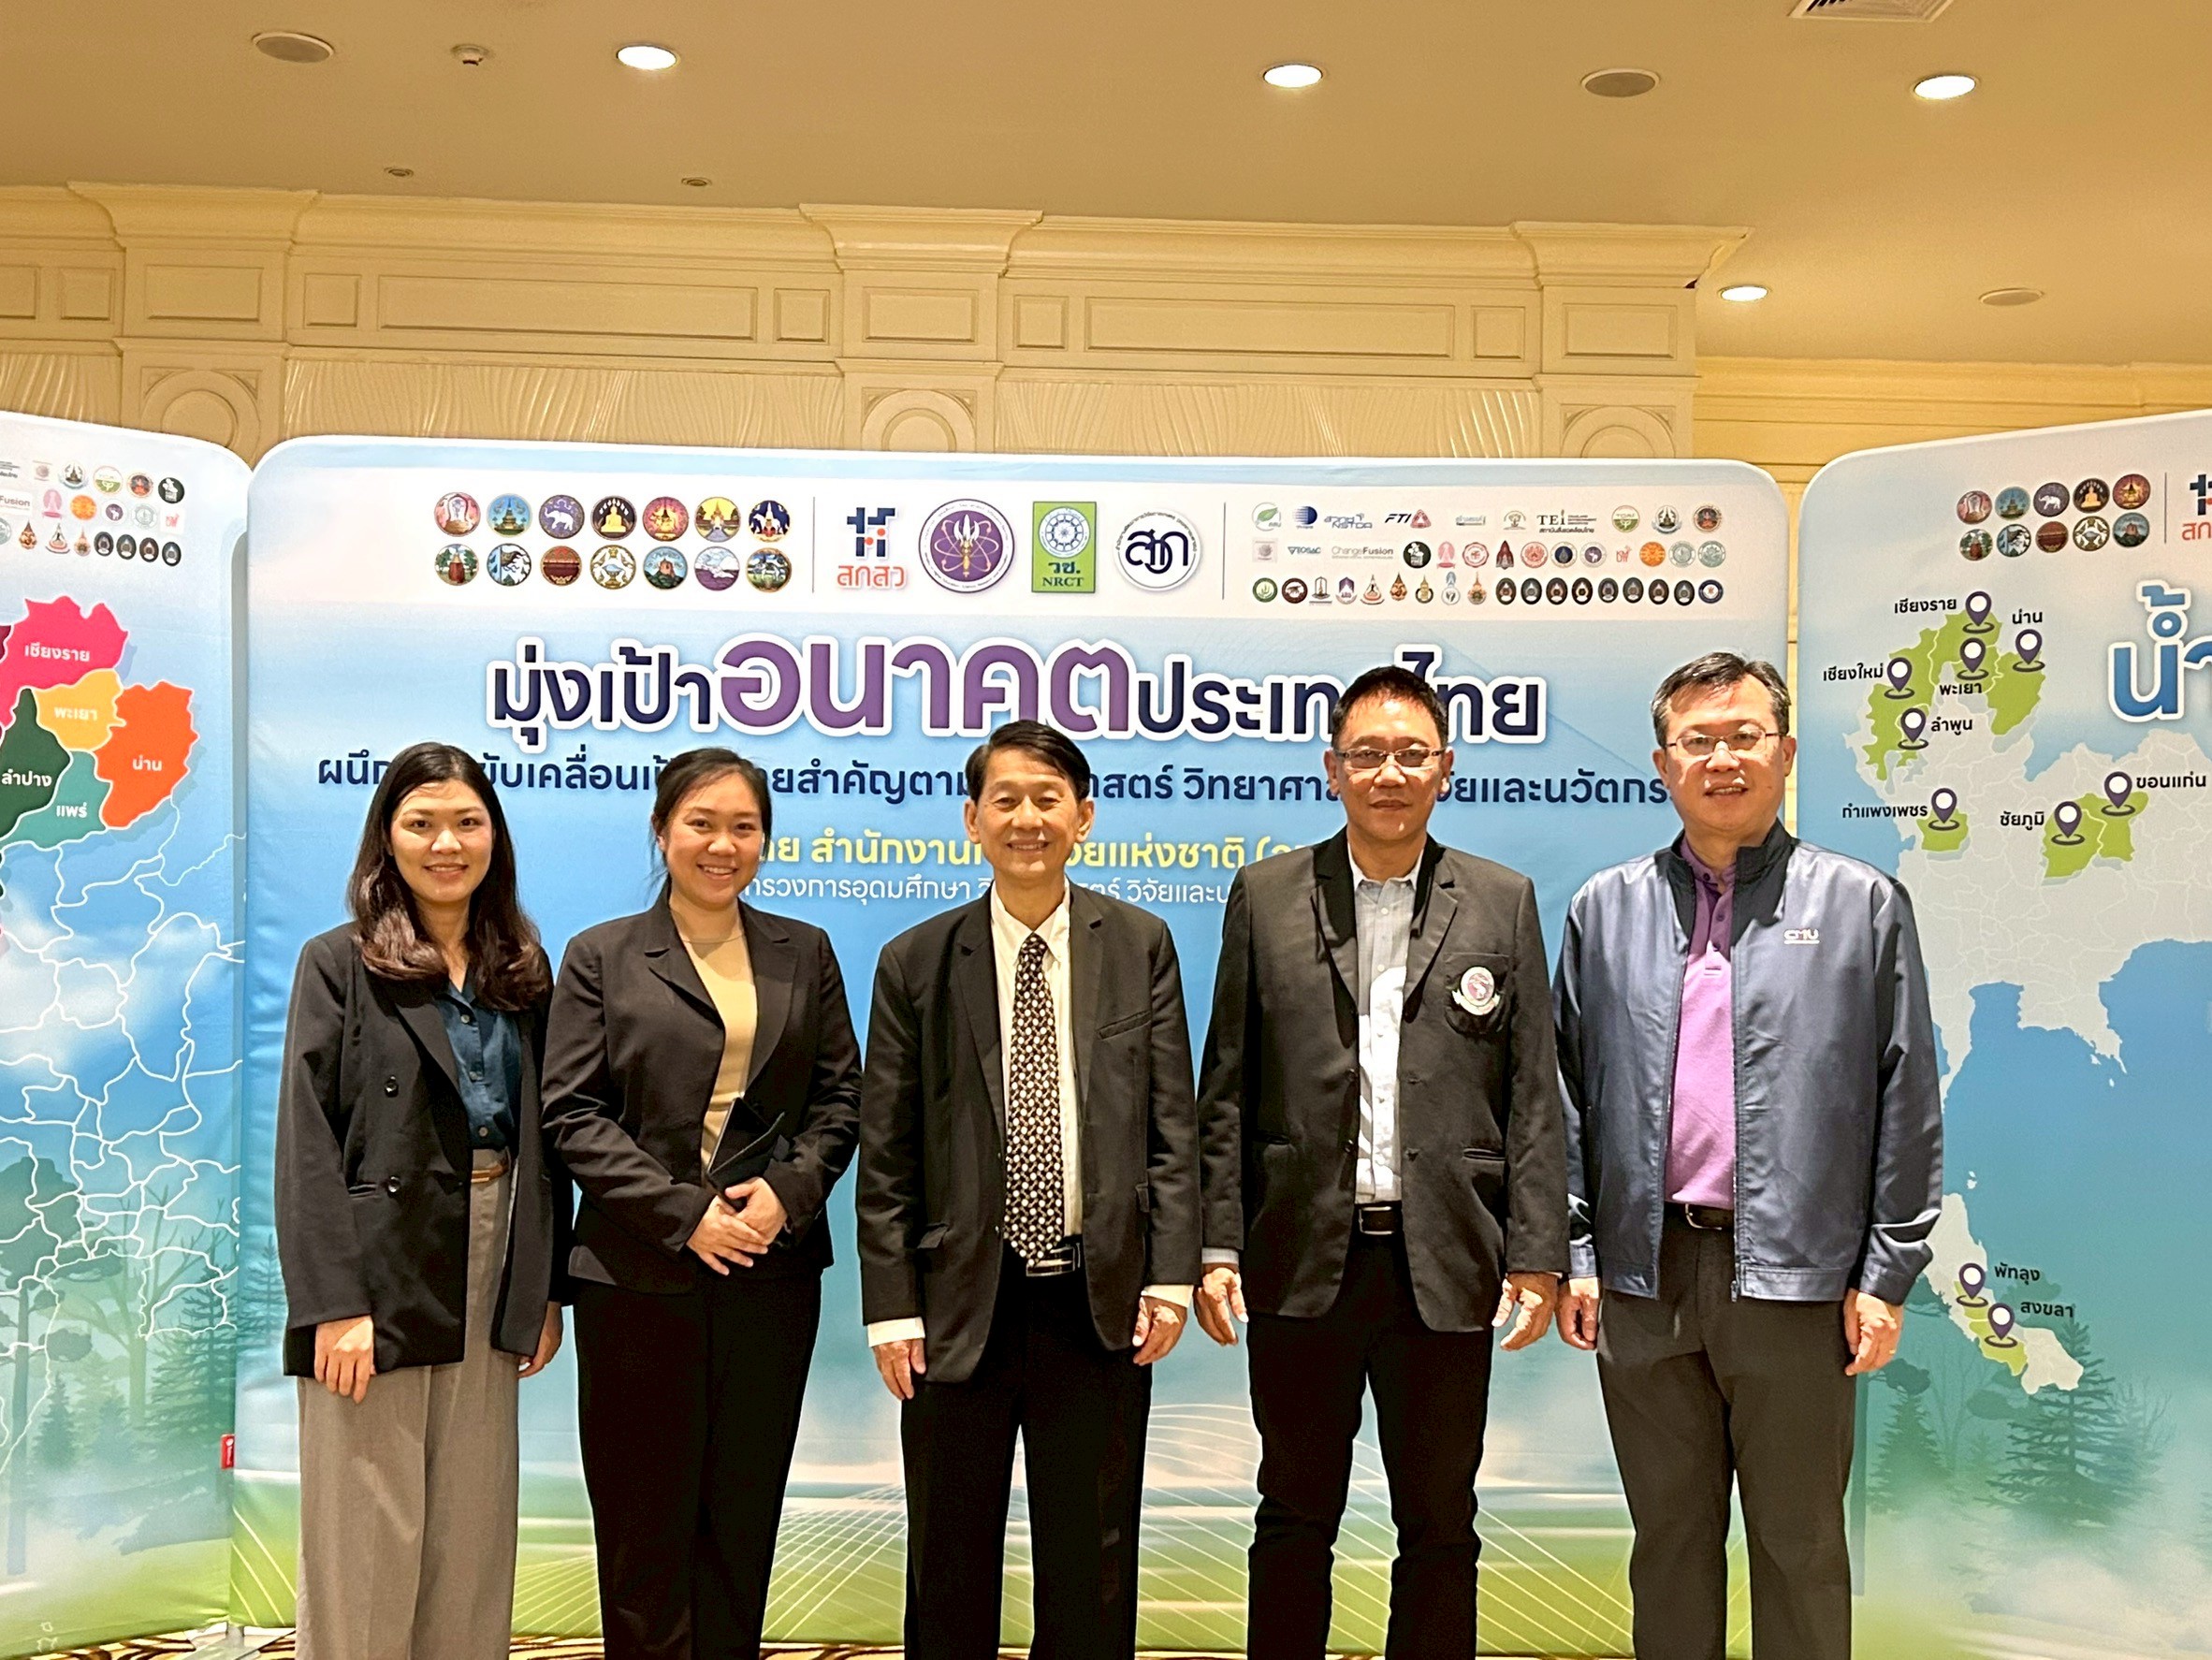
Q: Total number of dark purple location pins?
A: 10